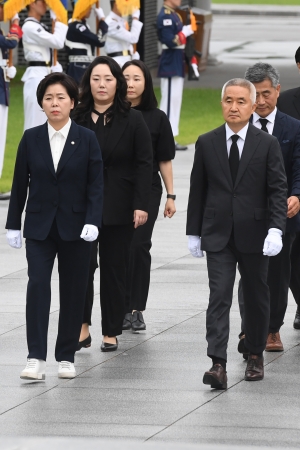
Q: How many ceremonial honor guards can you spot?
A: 5